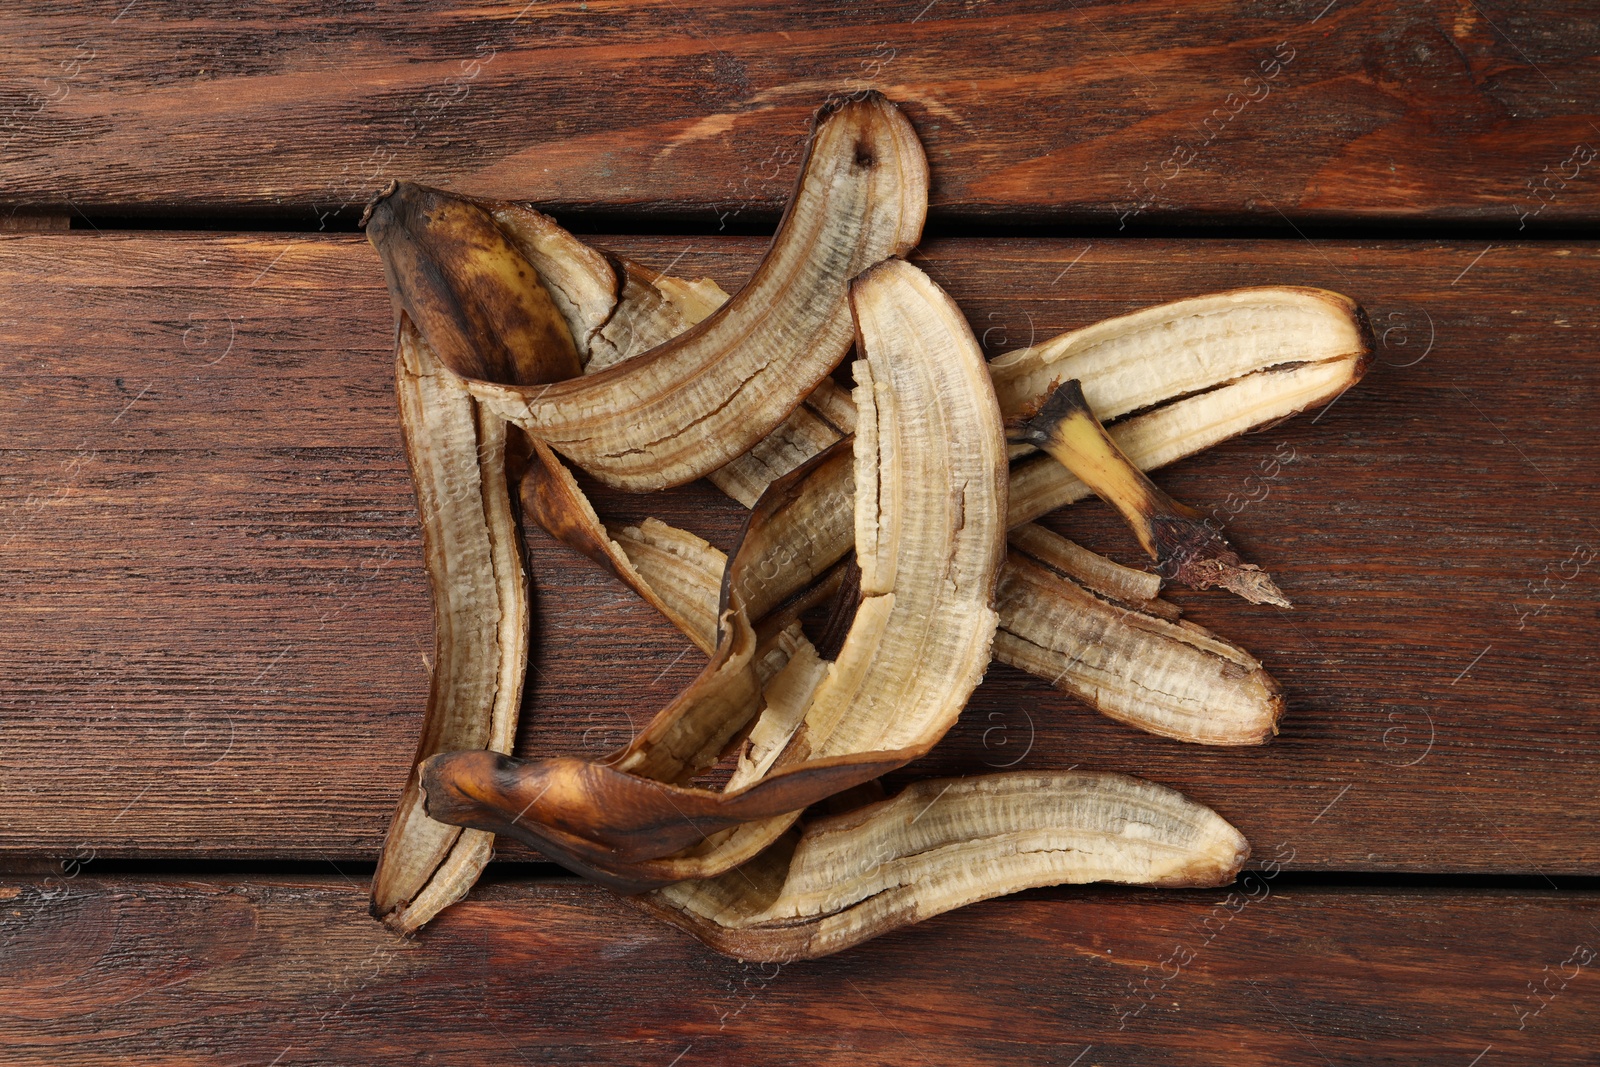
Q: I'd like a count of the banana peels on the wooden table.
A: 2